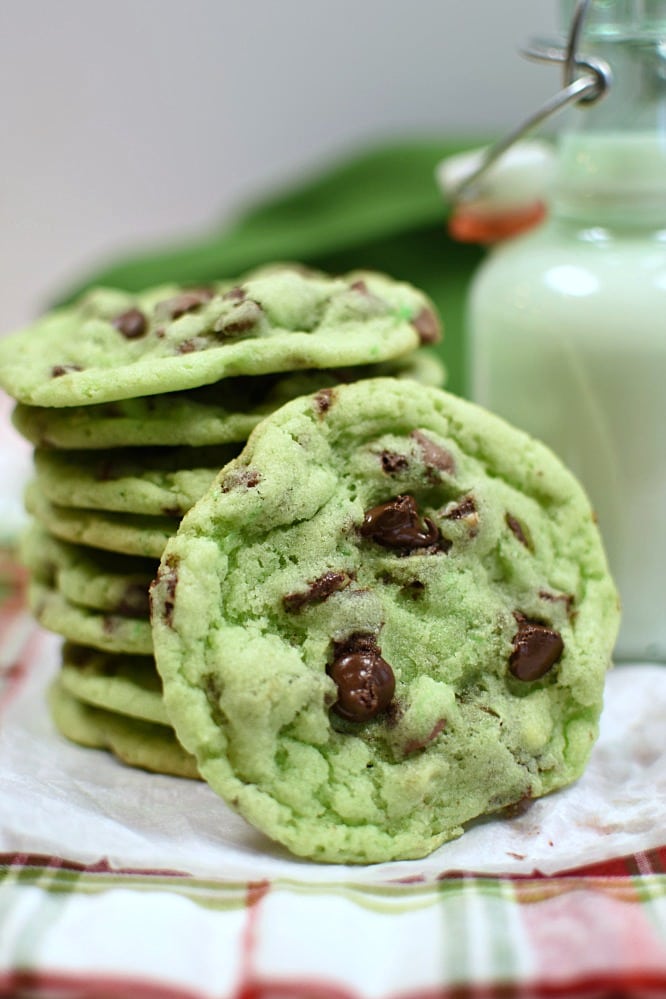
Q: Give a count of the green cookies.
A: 9